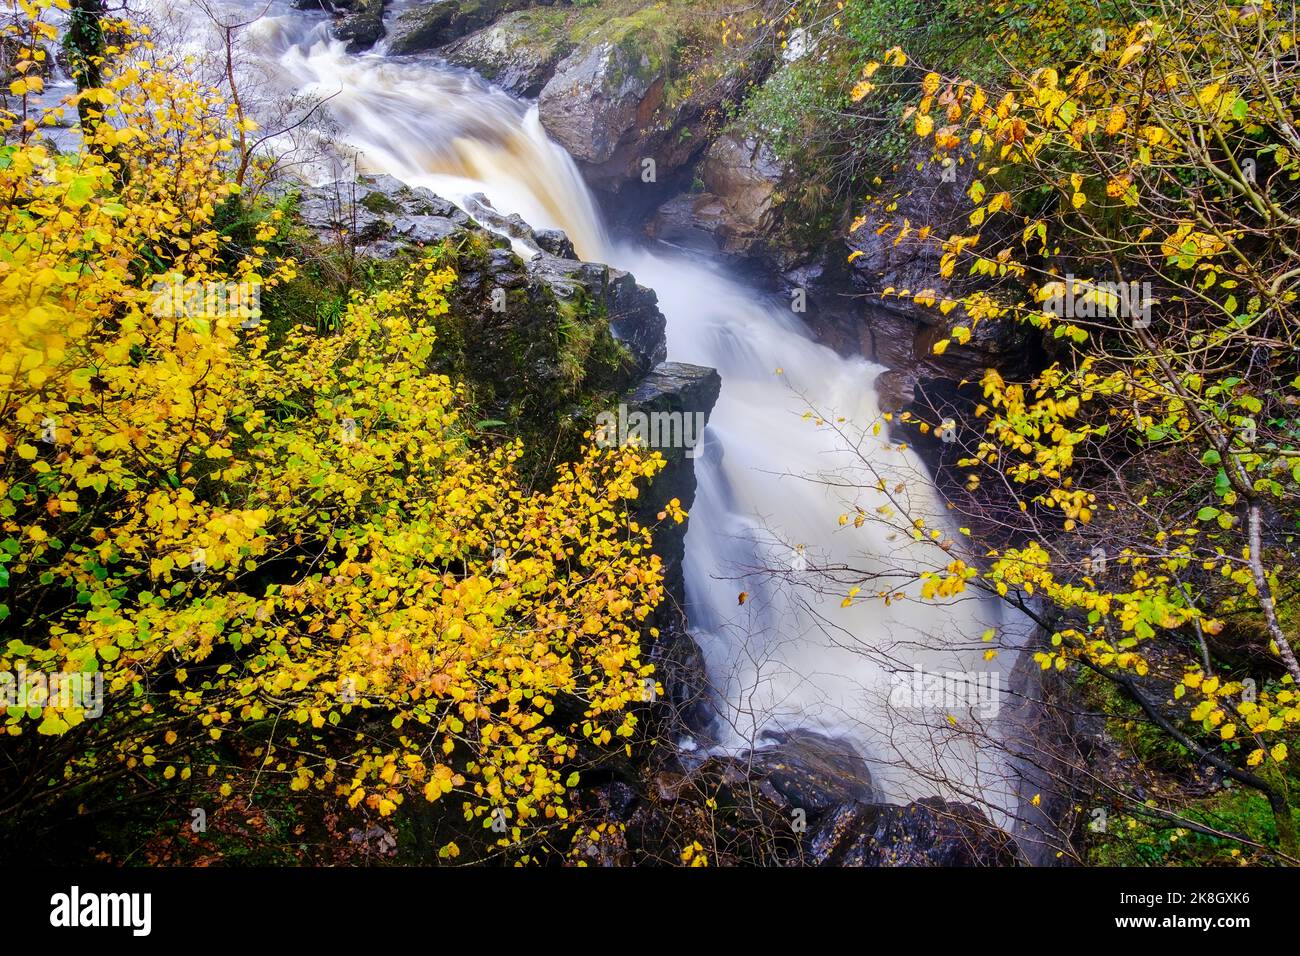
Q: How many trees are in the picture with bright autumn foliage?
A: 2